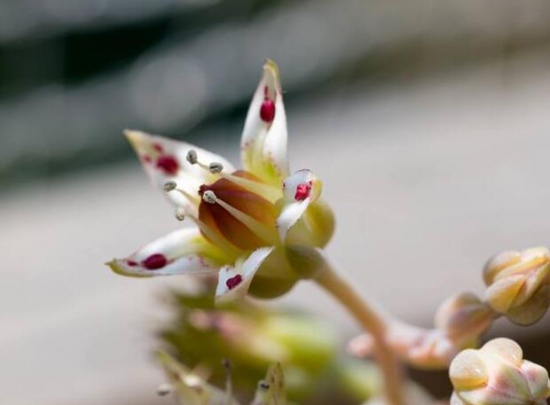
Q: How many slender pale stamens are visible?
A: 5